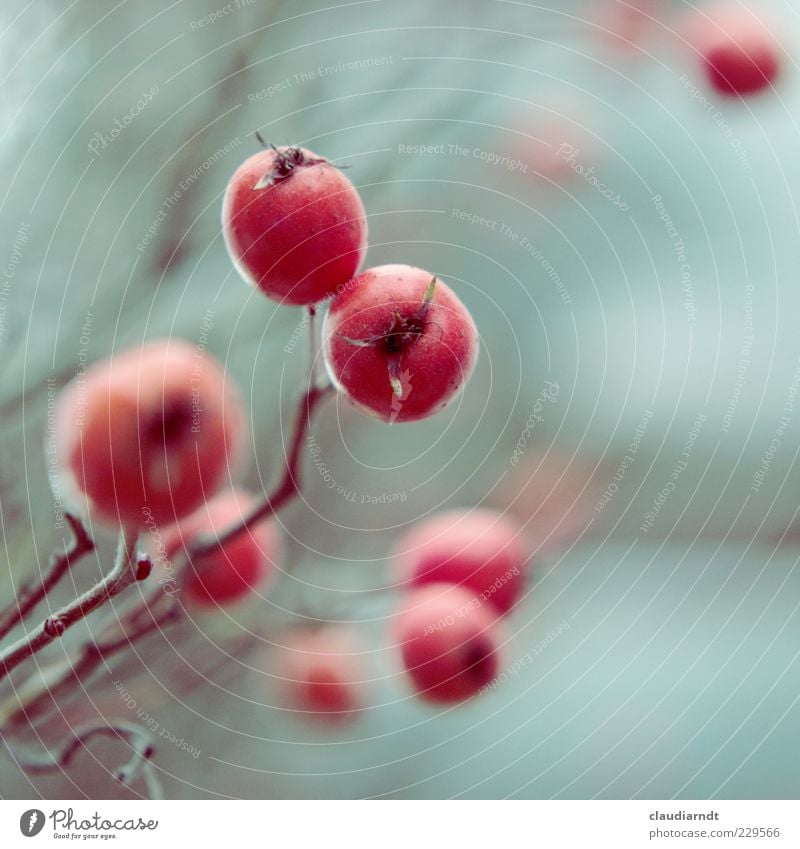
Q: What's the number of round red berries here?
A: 8